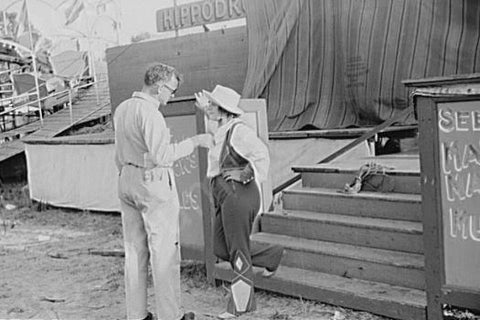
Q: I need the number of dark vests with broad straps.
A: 1